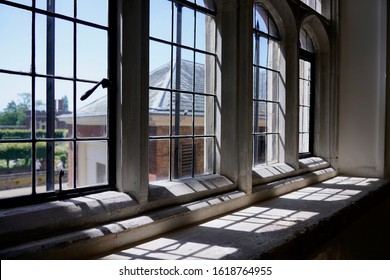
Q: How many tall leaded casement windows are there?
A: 4